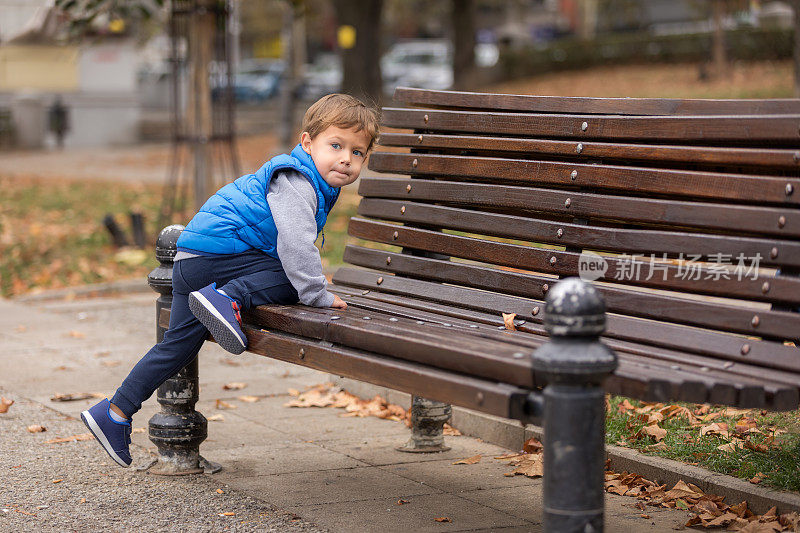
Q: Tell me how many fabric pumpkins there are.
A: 0